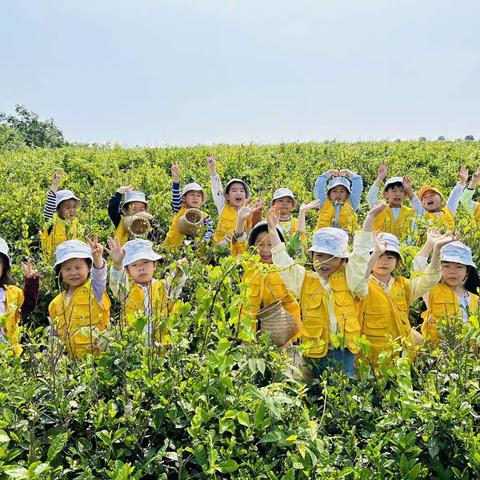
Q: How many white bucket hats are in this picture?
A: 14